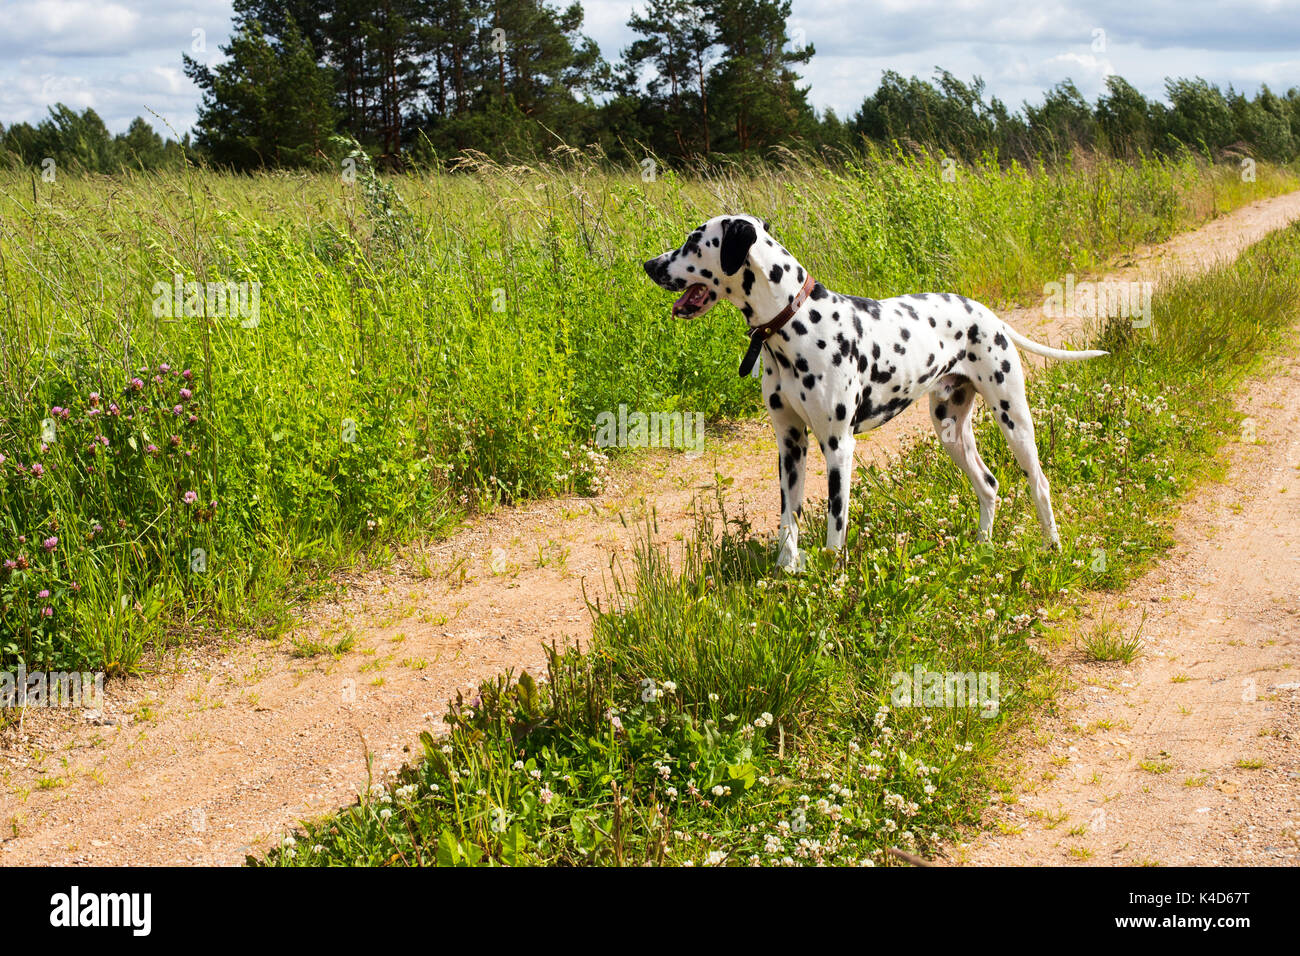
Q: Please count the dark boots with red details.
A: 0